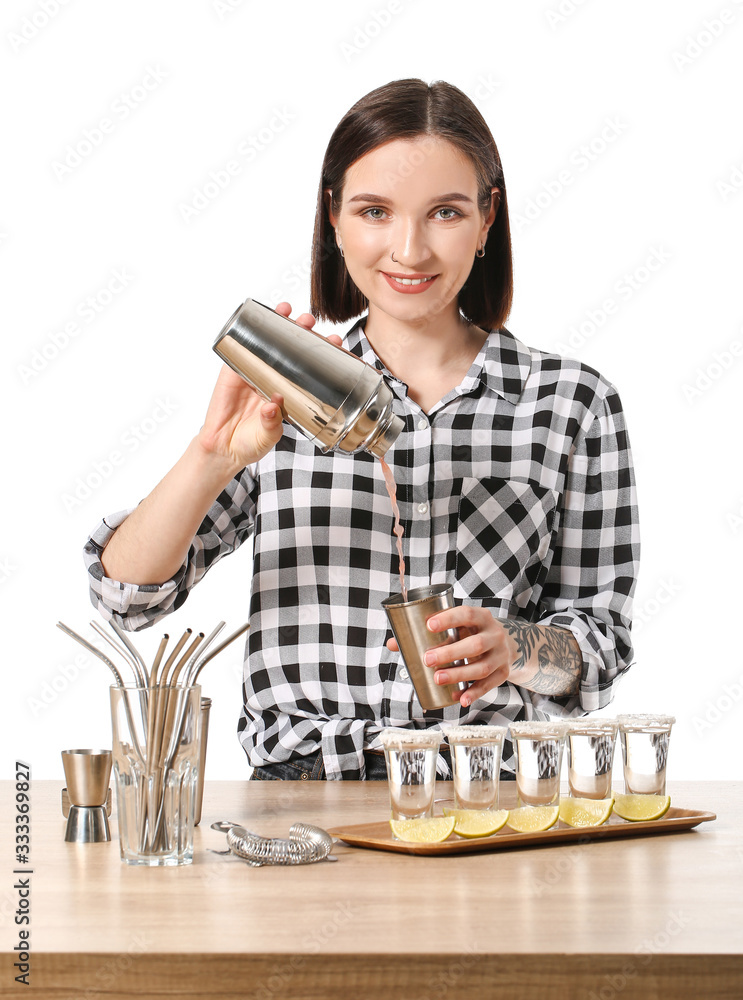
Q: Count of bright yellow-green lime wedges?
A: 5